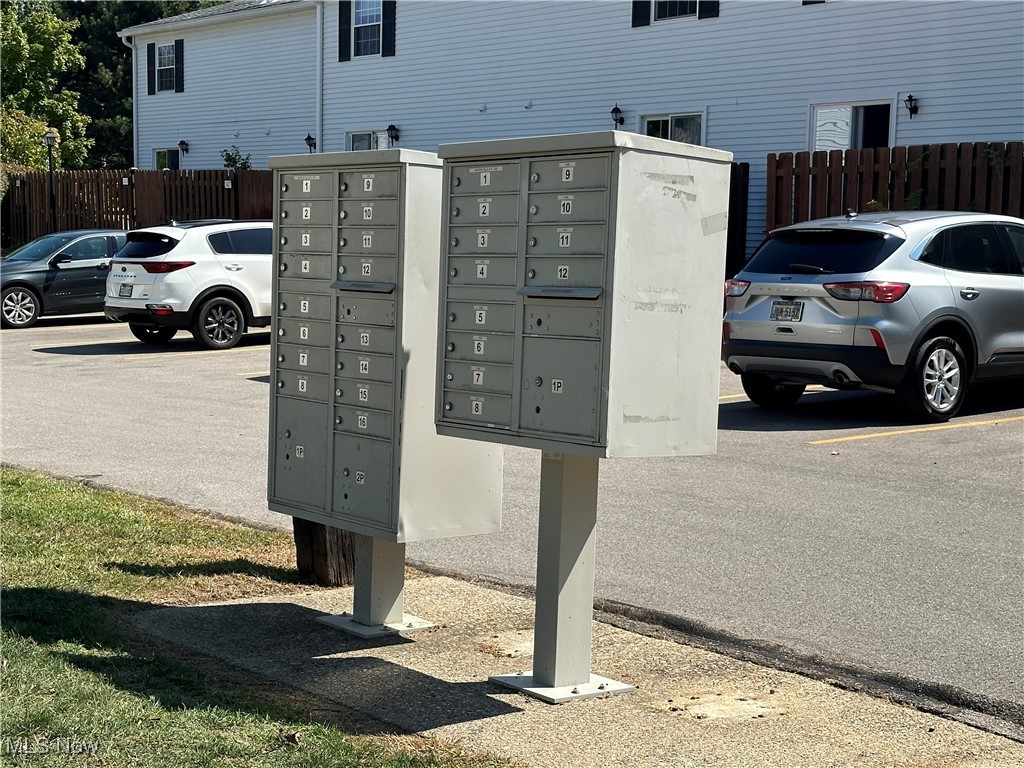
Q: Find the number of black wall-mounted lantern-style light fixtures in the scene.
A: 5